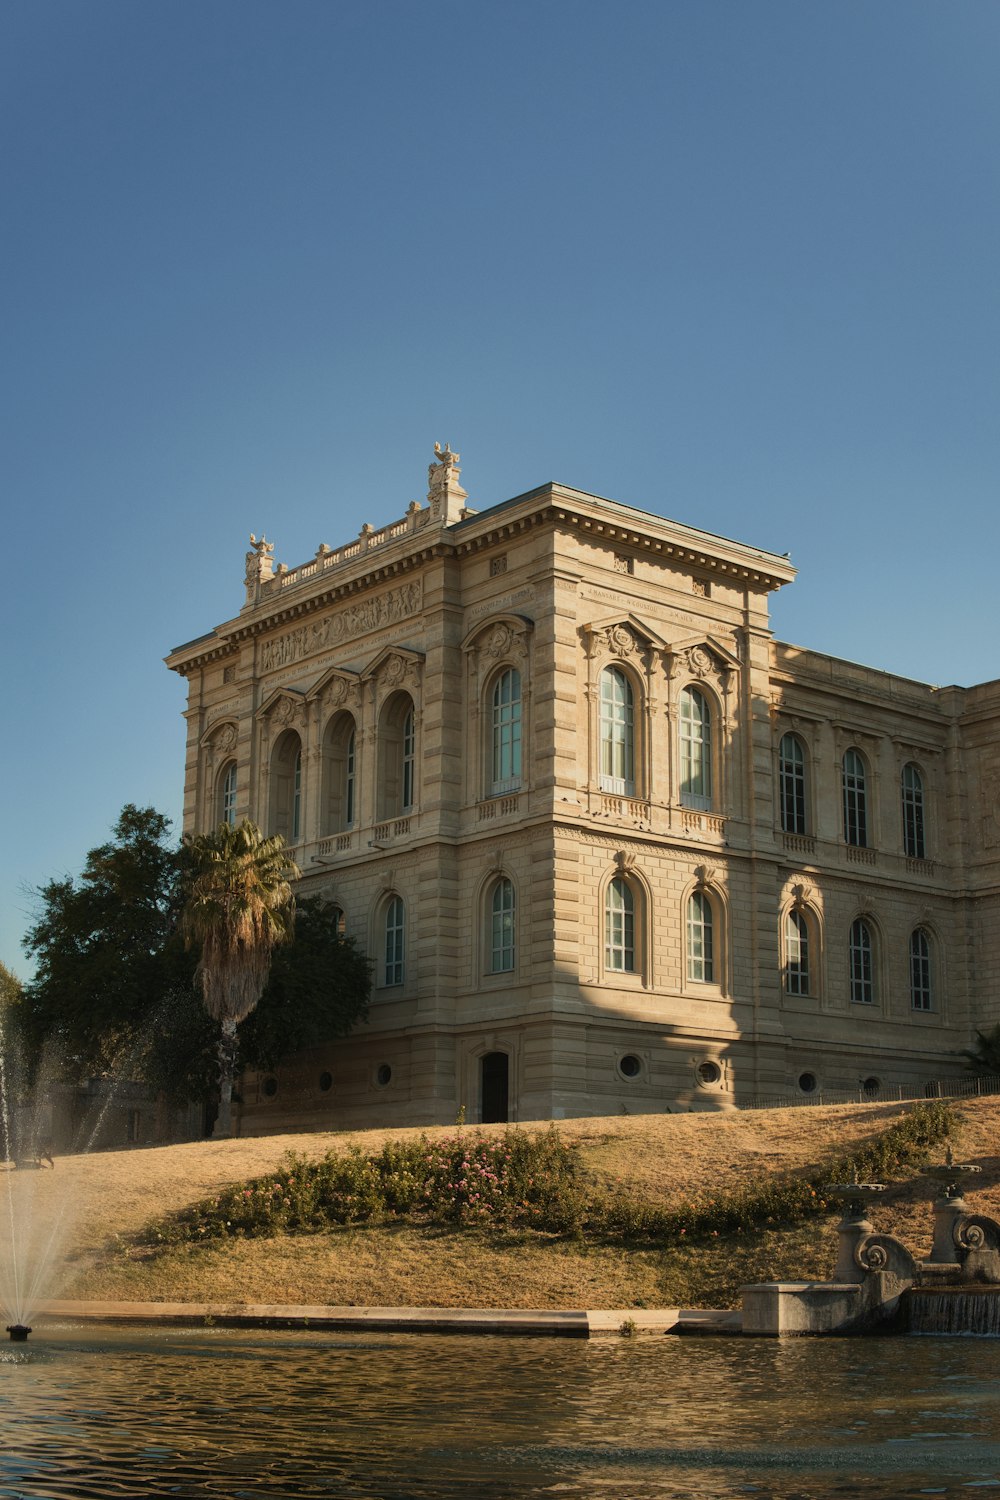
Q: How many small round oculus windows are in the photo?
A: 7